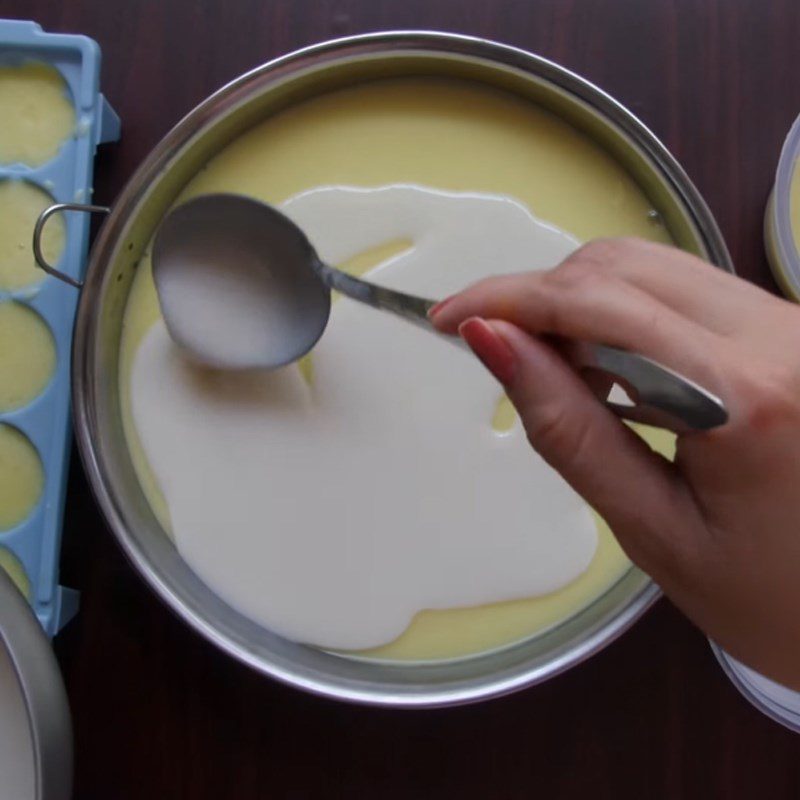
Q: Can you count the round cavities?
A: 5